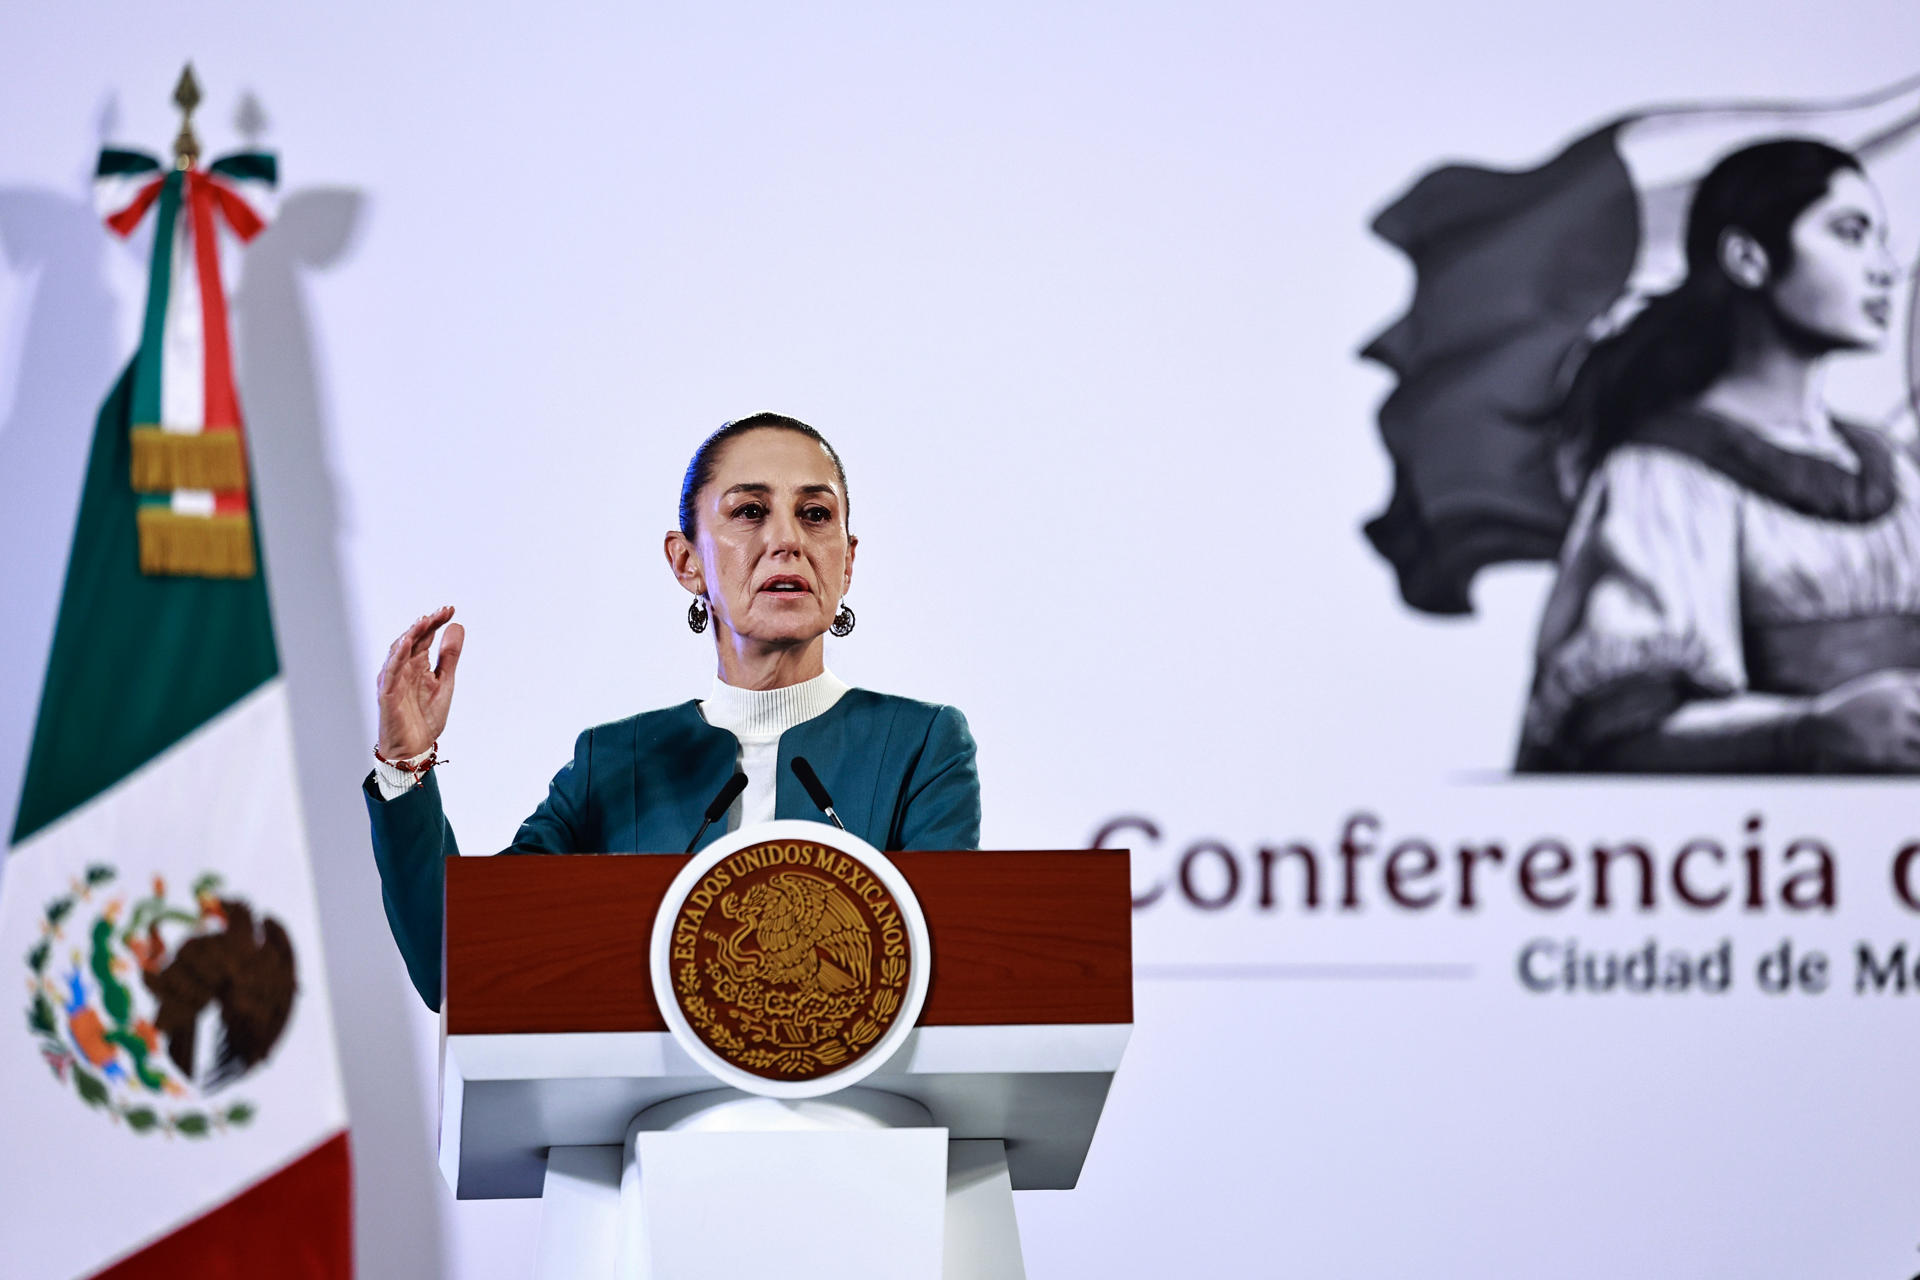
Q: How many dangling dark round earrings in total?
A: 2